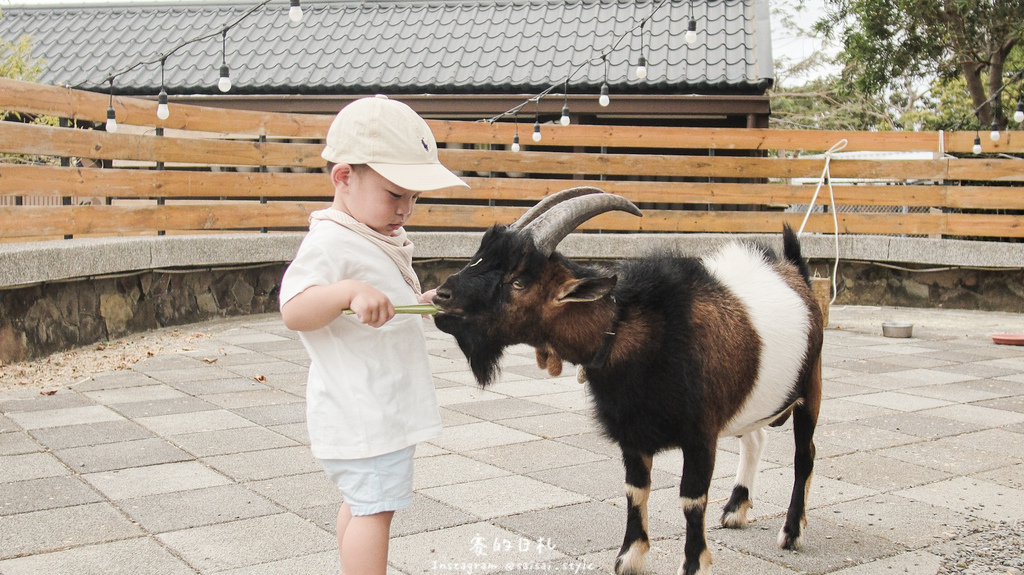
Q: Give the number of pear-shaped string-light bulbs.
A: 13